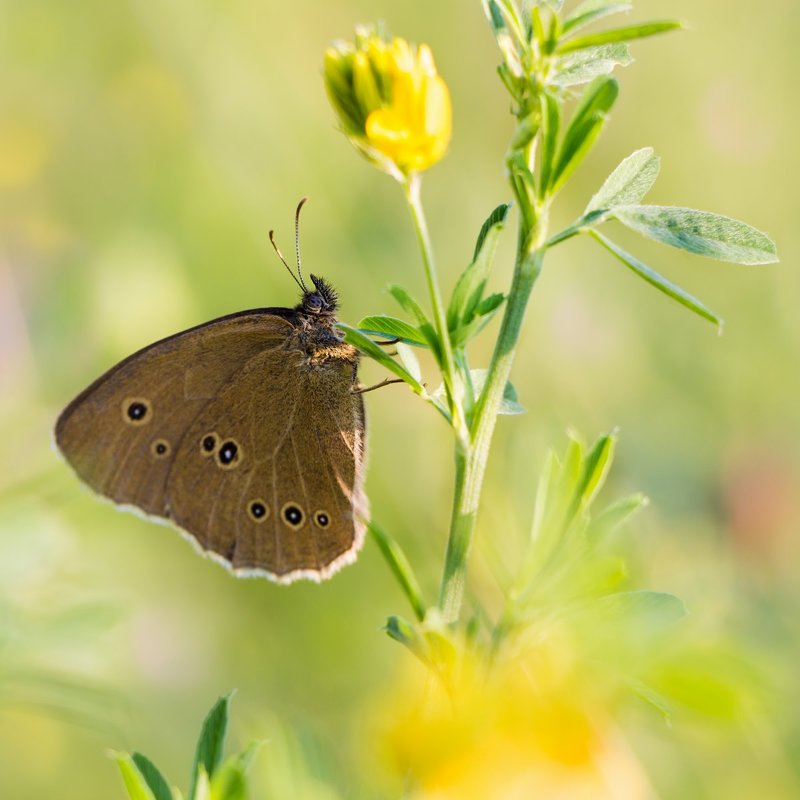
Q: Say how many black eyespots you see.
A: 7